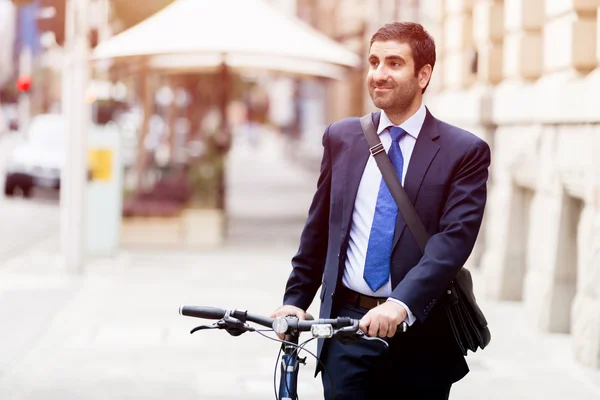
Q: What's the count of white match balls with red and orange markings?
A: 0